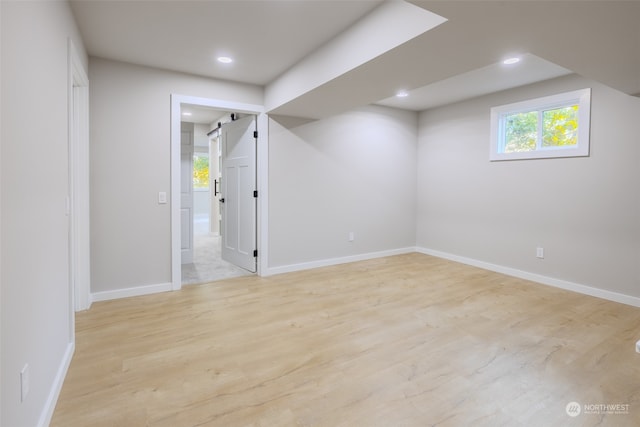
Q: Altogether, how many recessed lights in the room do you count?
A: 3